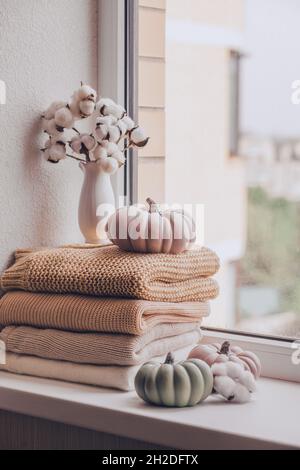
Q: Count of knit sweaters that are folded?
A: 4